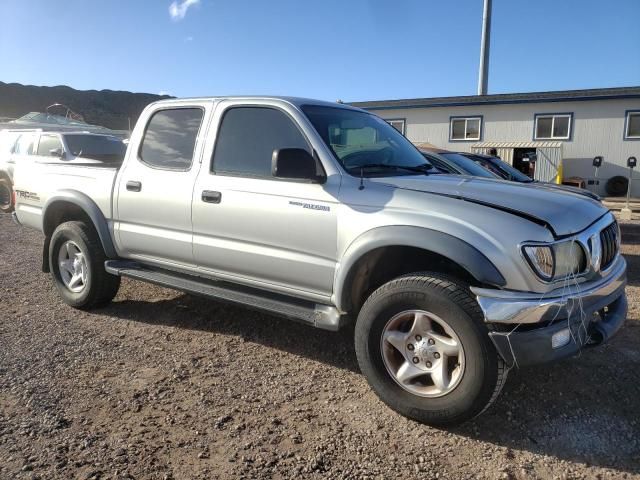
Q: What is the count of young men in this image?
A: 0